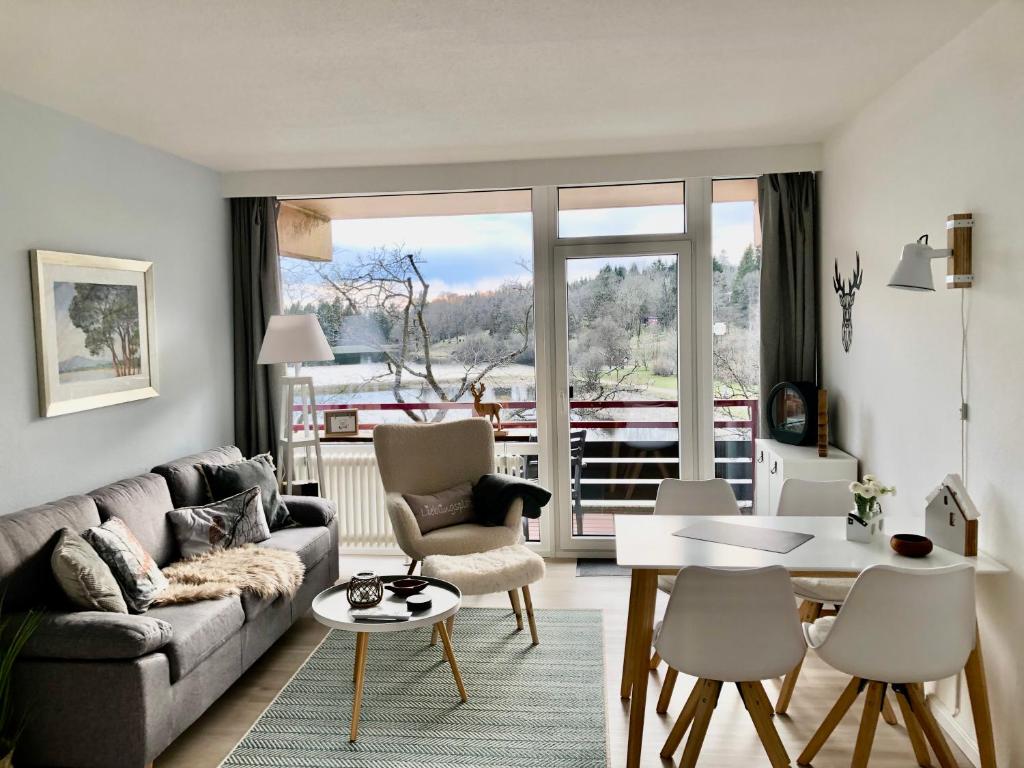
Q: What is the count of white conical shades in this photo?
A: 2